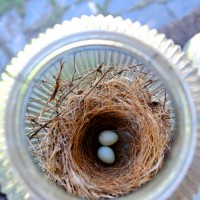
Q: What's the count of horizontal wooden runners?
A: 0